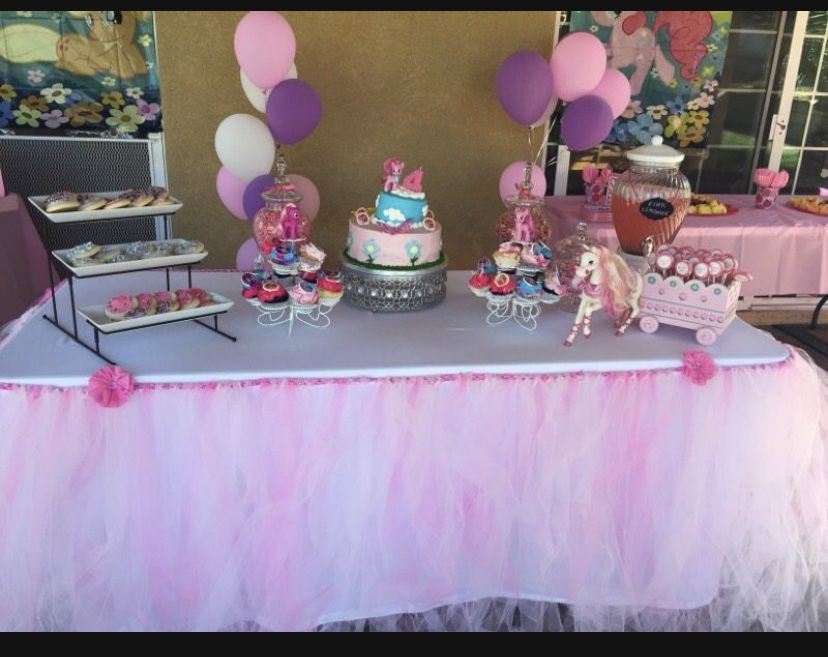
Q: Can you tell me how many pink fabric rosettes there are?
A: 2